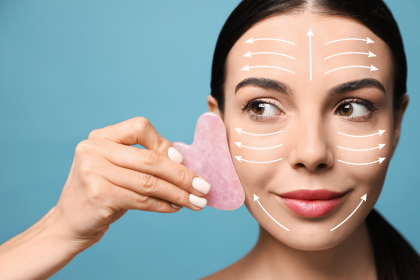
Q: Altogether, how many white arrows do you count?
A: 15